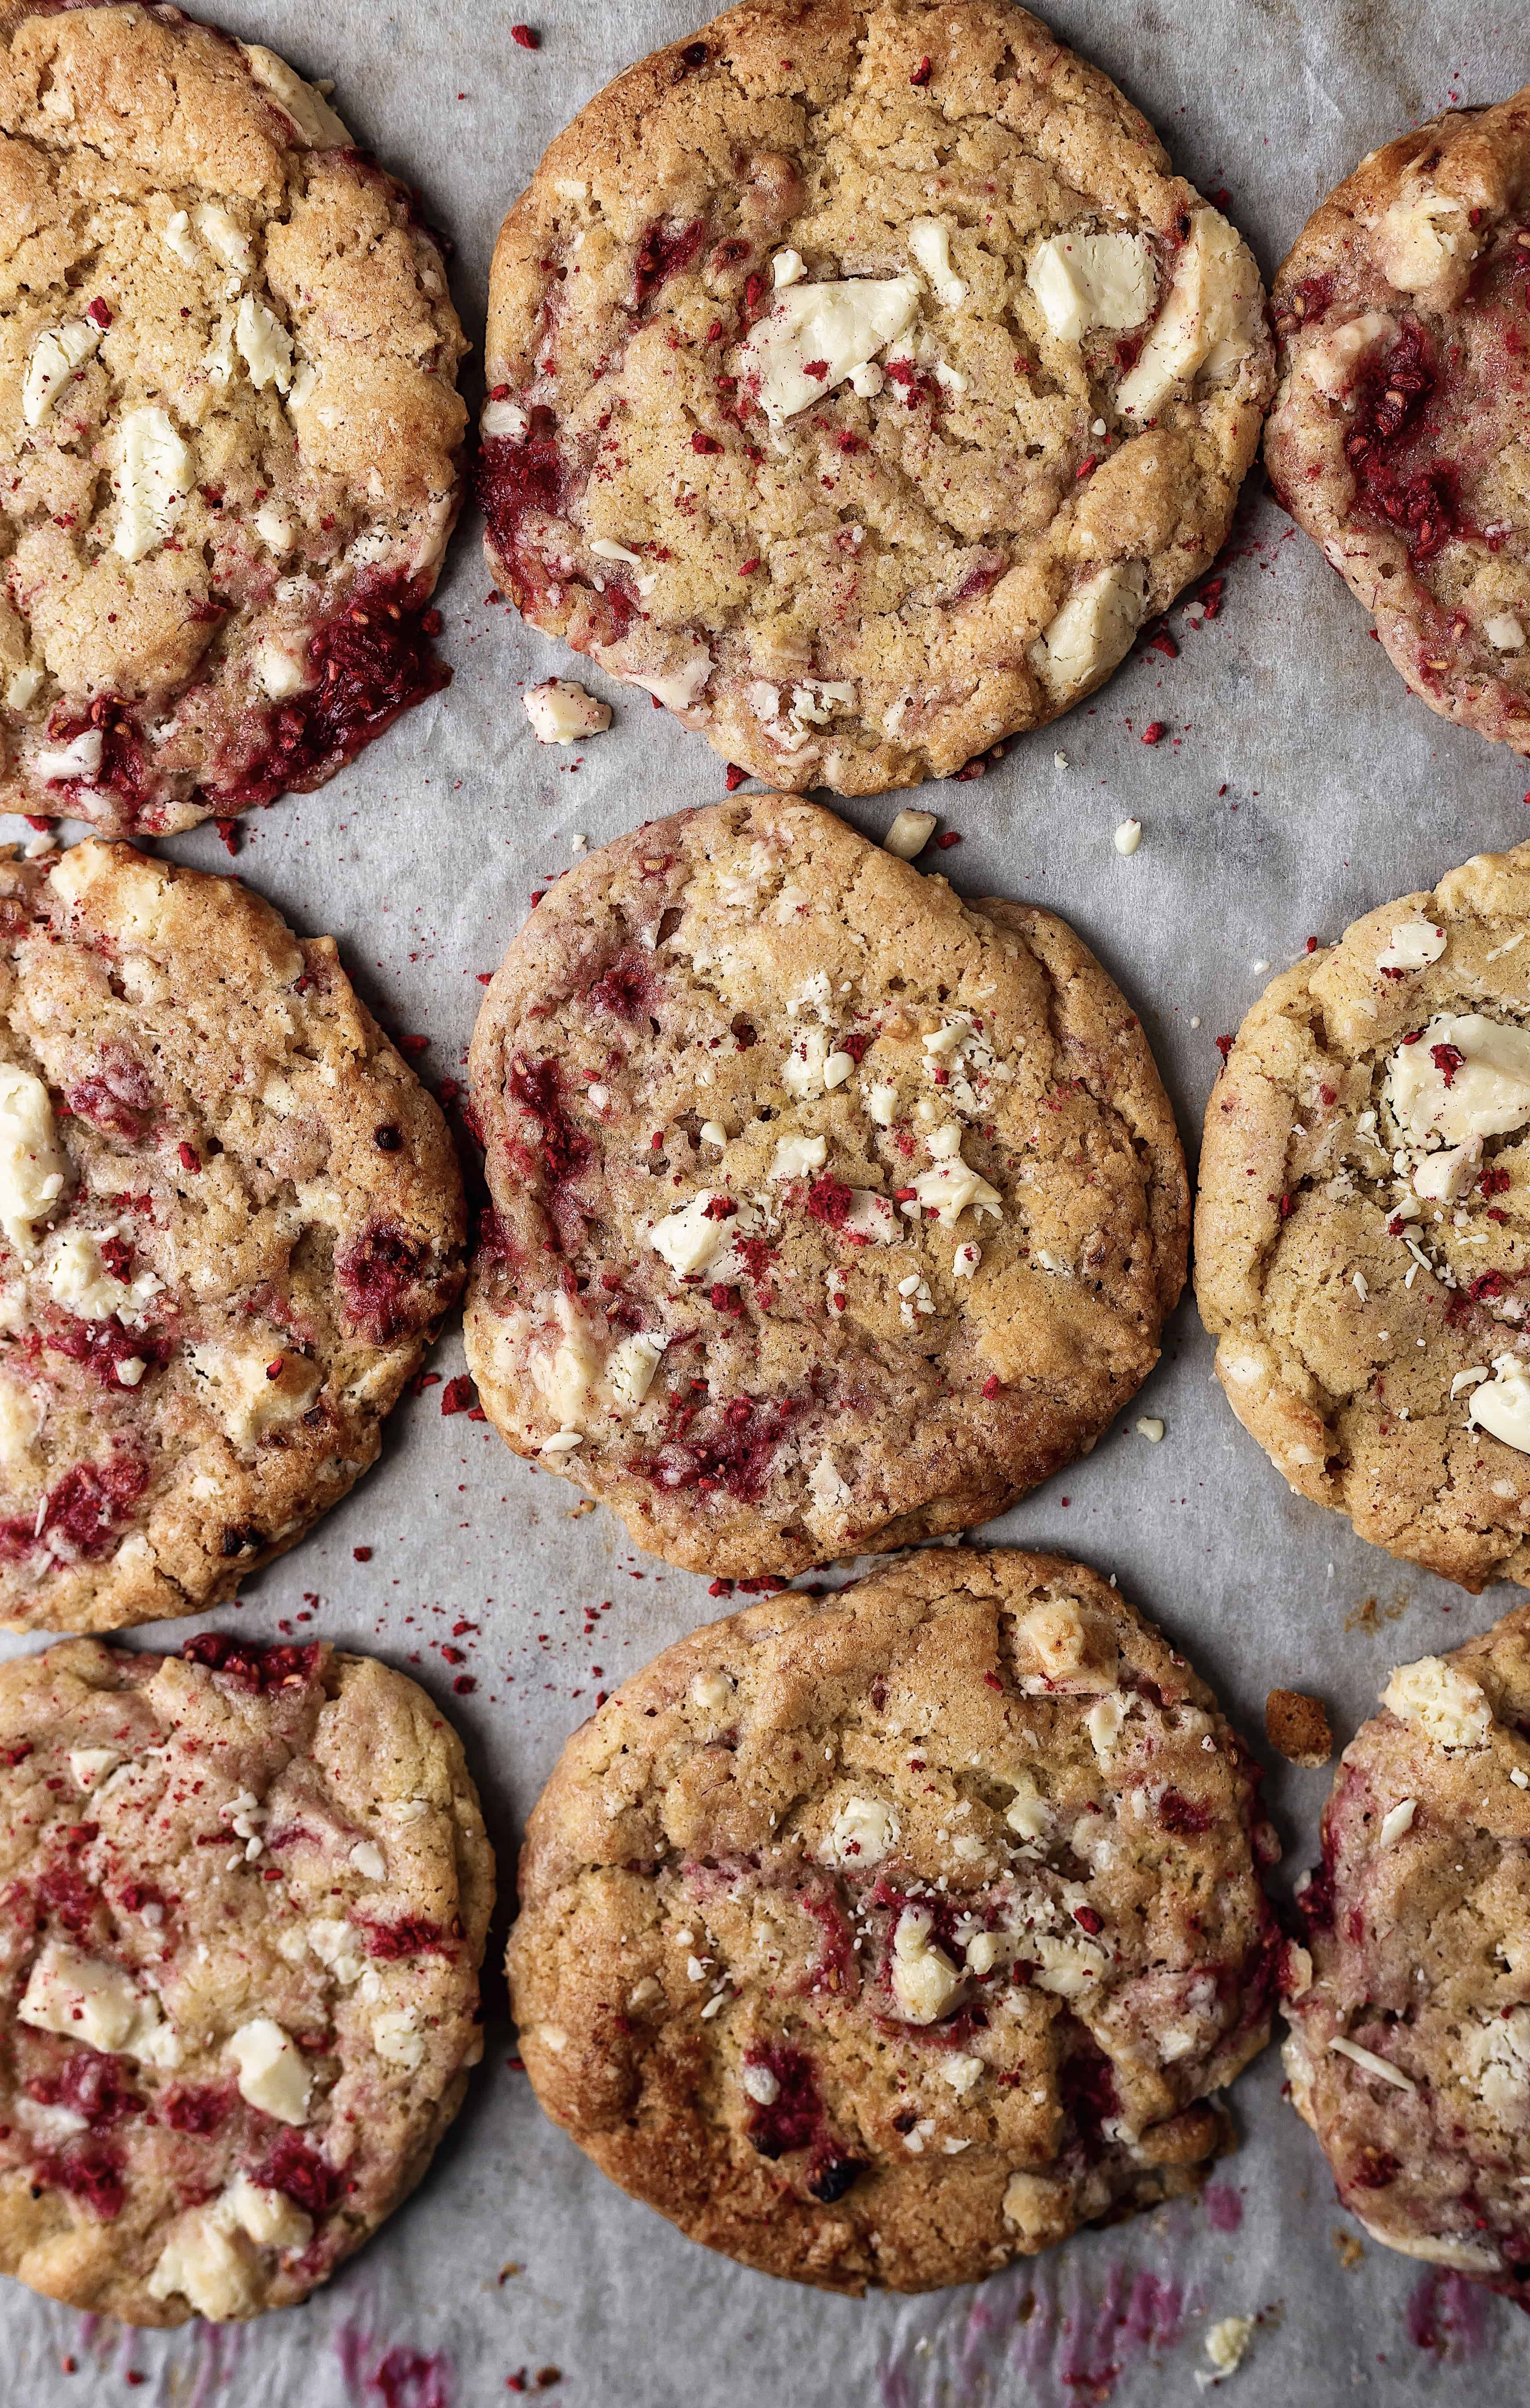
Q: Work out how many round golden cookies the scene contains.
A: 9